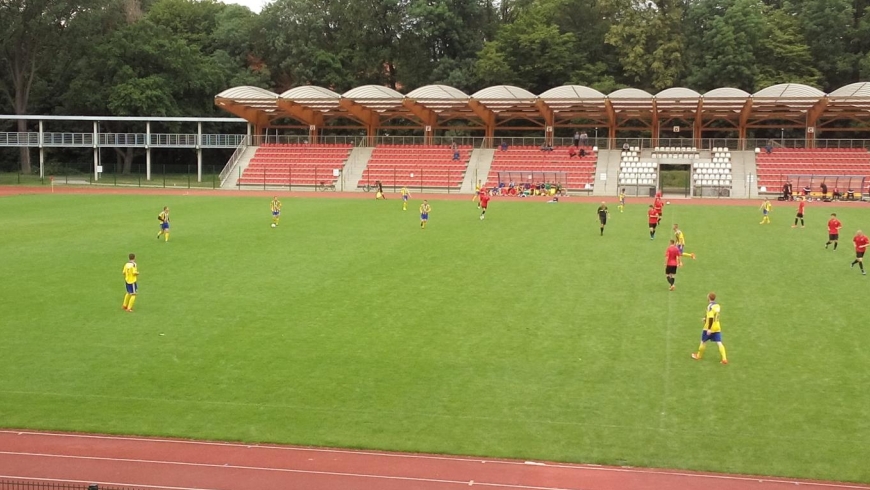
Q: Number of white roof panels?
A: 11